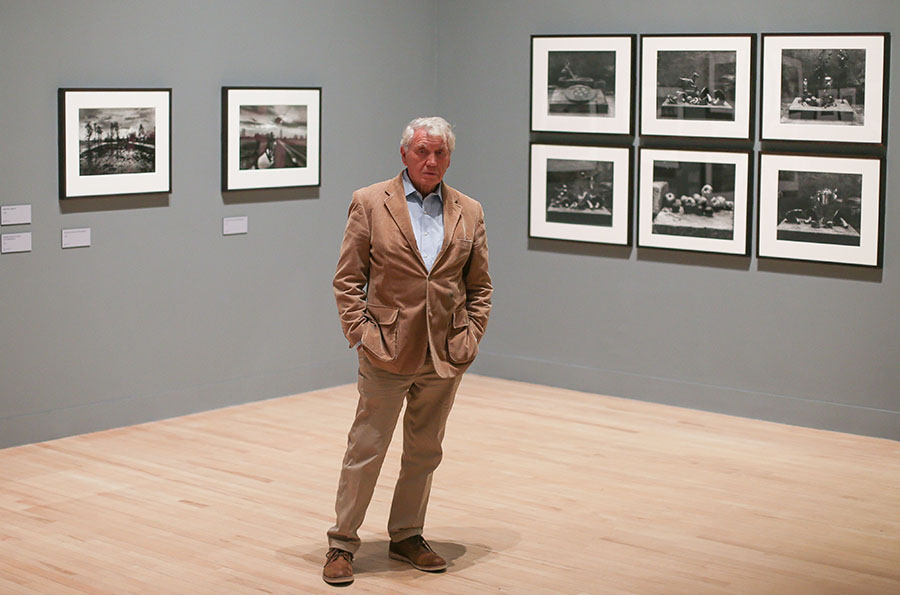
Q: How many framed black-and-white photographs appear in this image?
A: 8